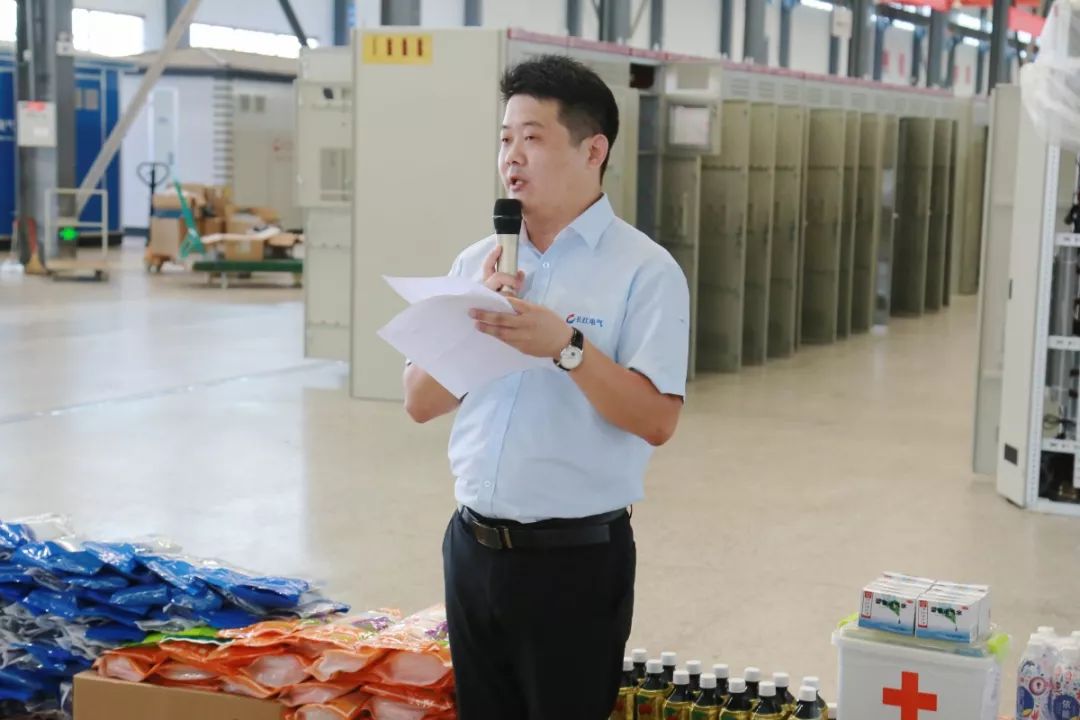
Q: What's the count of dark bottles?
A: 14